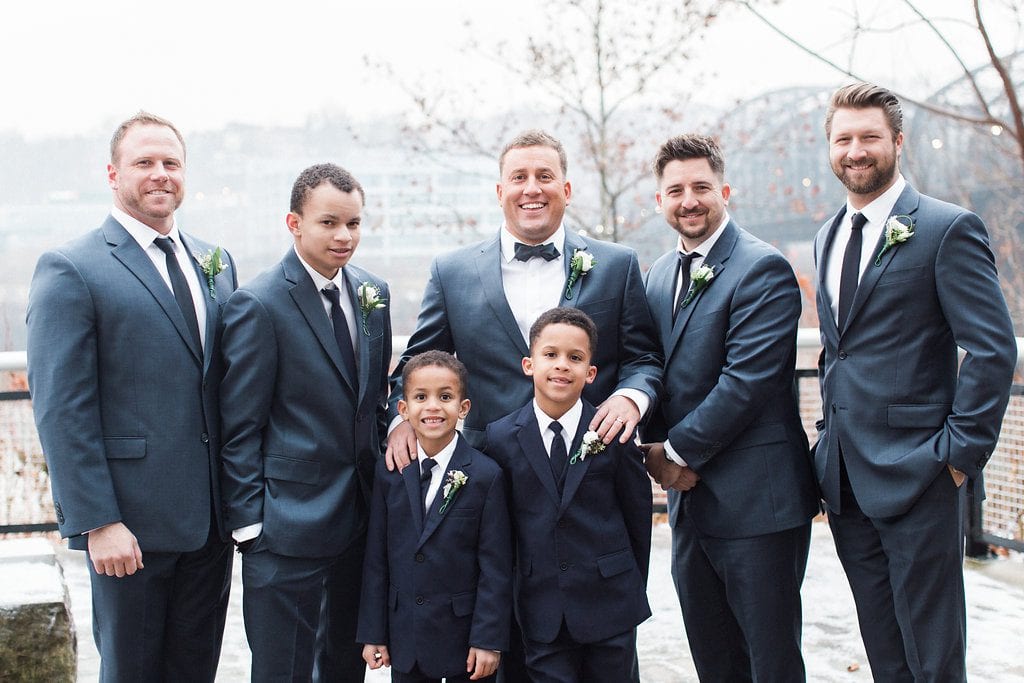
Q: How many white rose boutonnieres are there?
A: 7